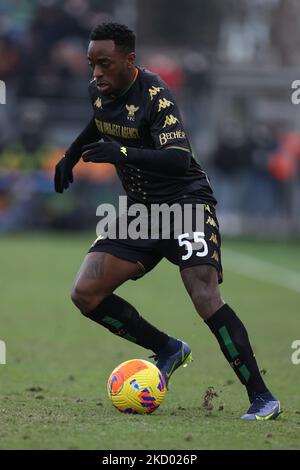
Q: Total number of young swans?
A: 0